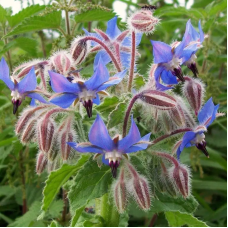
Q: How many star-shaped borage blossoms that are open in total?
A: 7